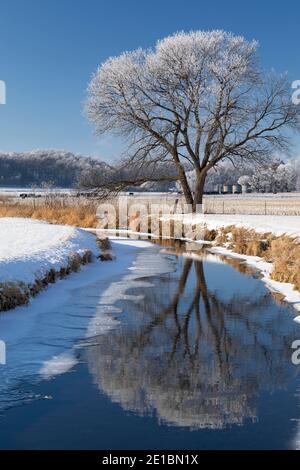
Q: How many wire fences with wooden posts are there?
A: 1